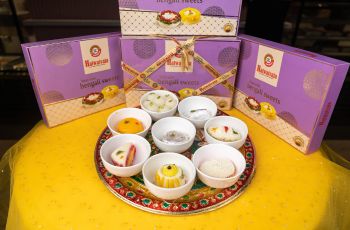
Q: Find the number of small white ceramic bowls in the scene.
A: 8